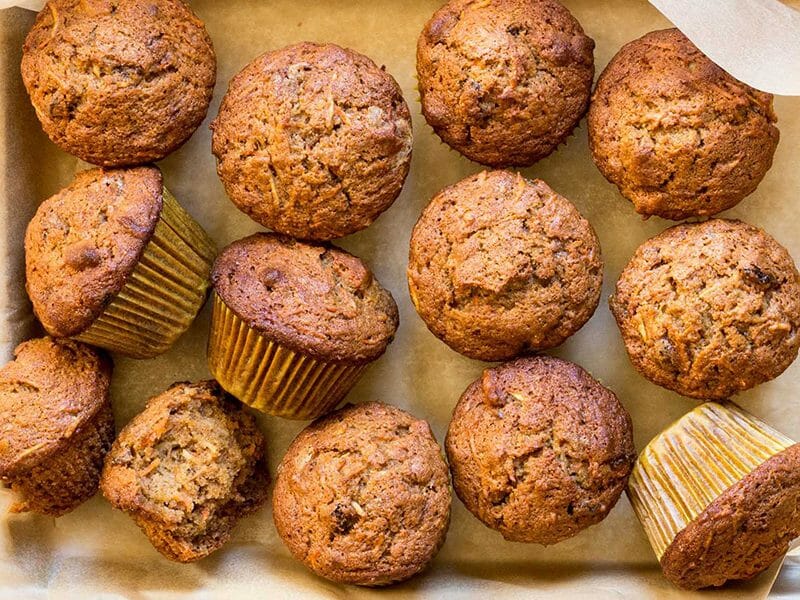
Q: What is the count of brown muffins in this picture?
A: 13